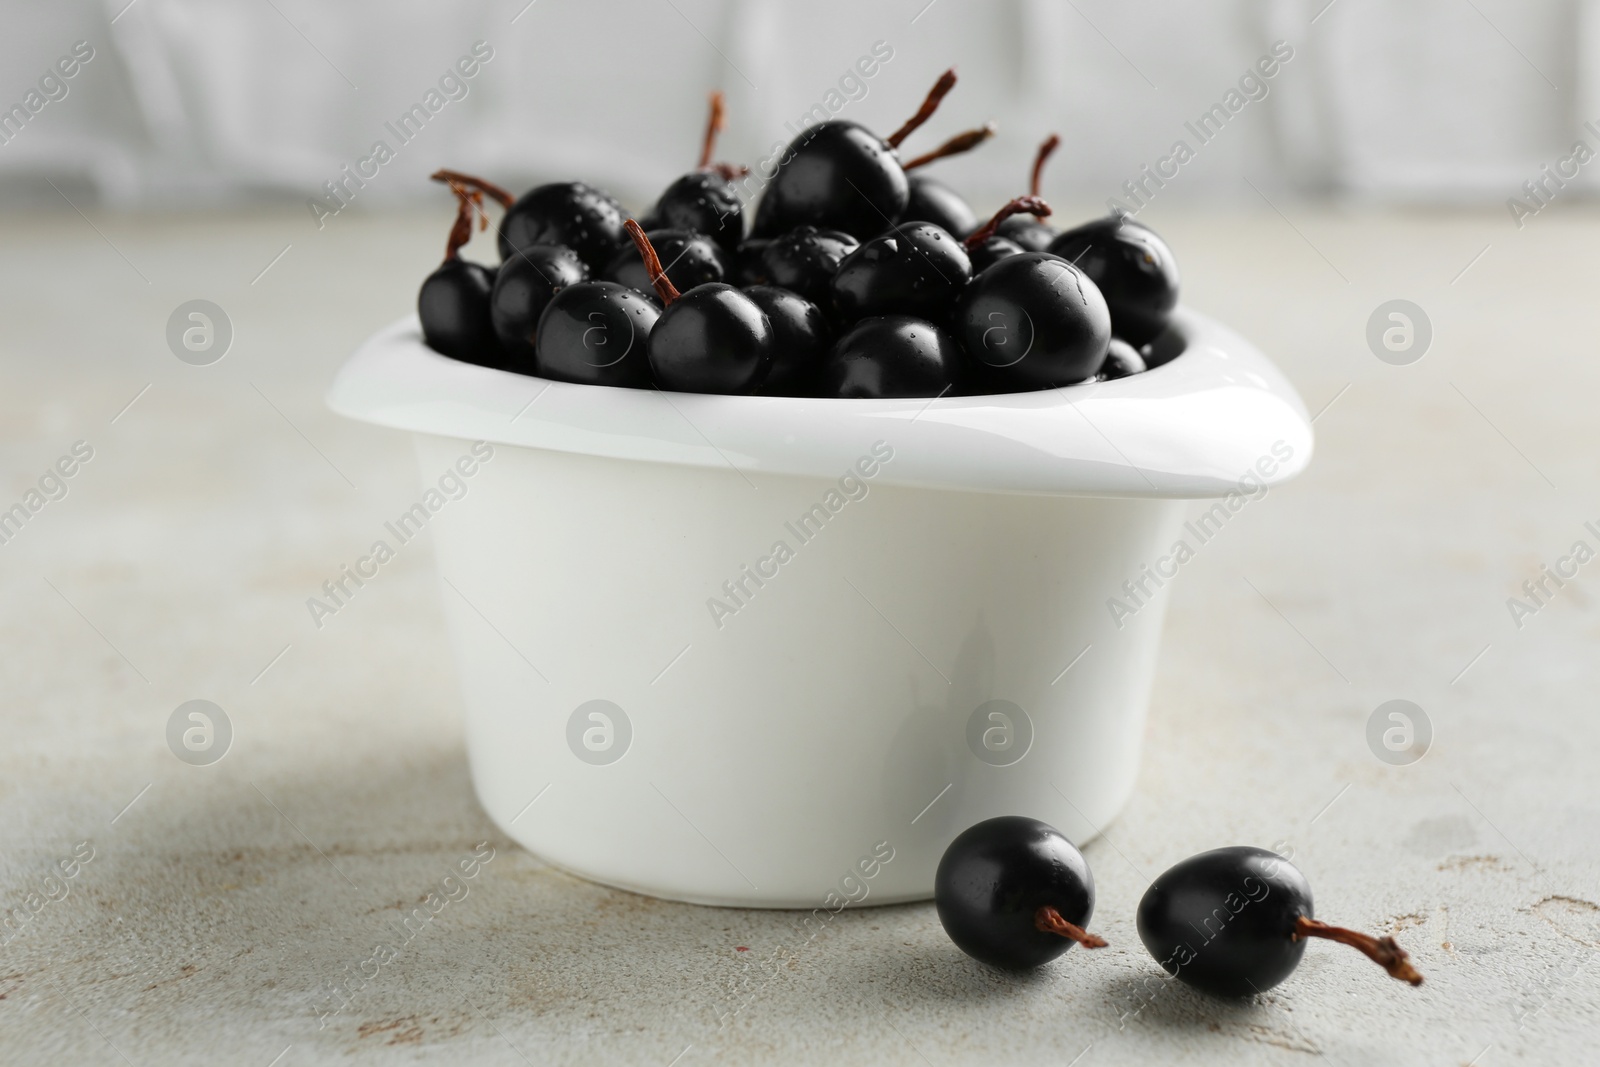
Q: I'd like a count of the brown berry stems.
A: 10